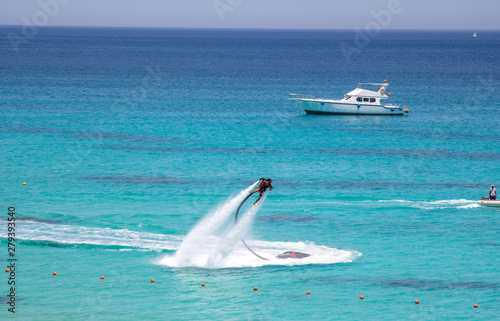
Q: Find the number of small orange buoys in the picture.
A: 11